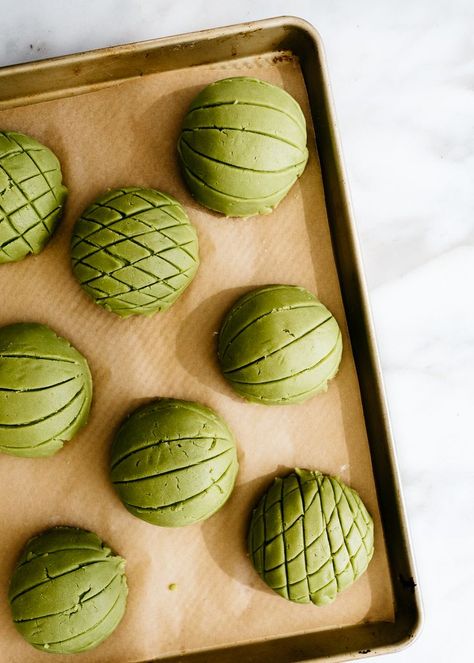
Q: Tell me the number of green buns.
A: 8